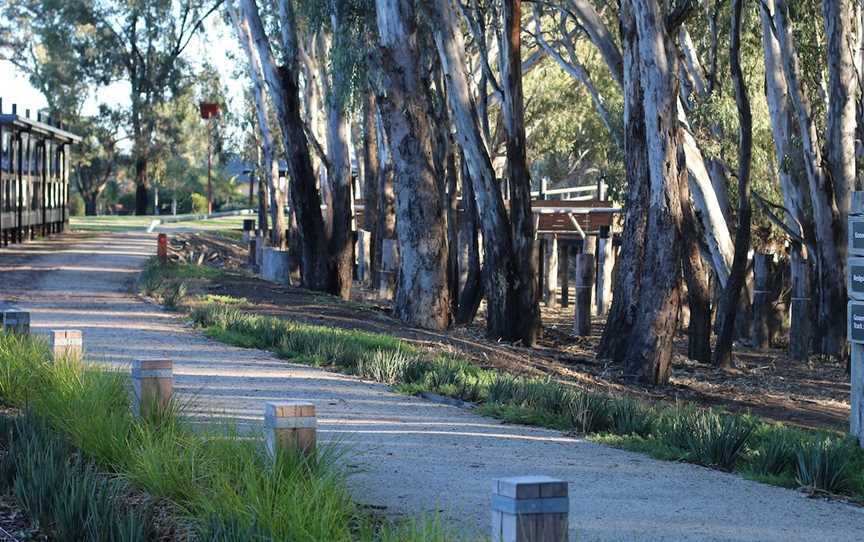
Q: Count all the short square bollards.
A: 5